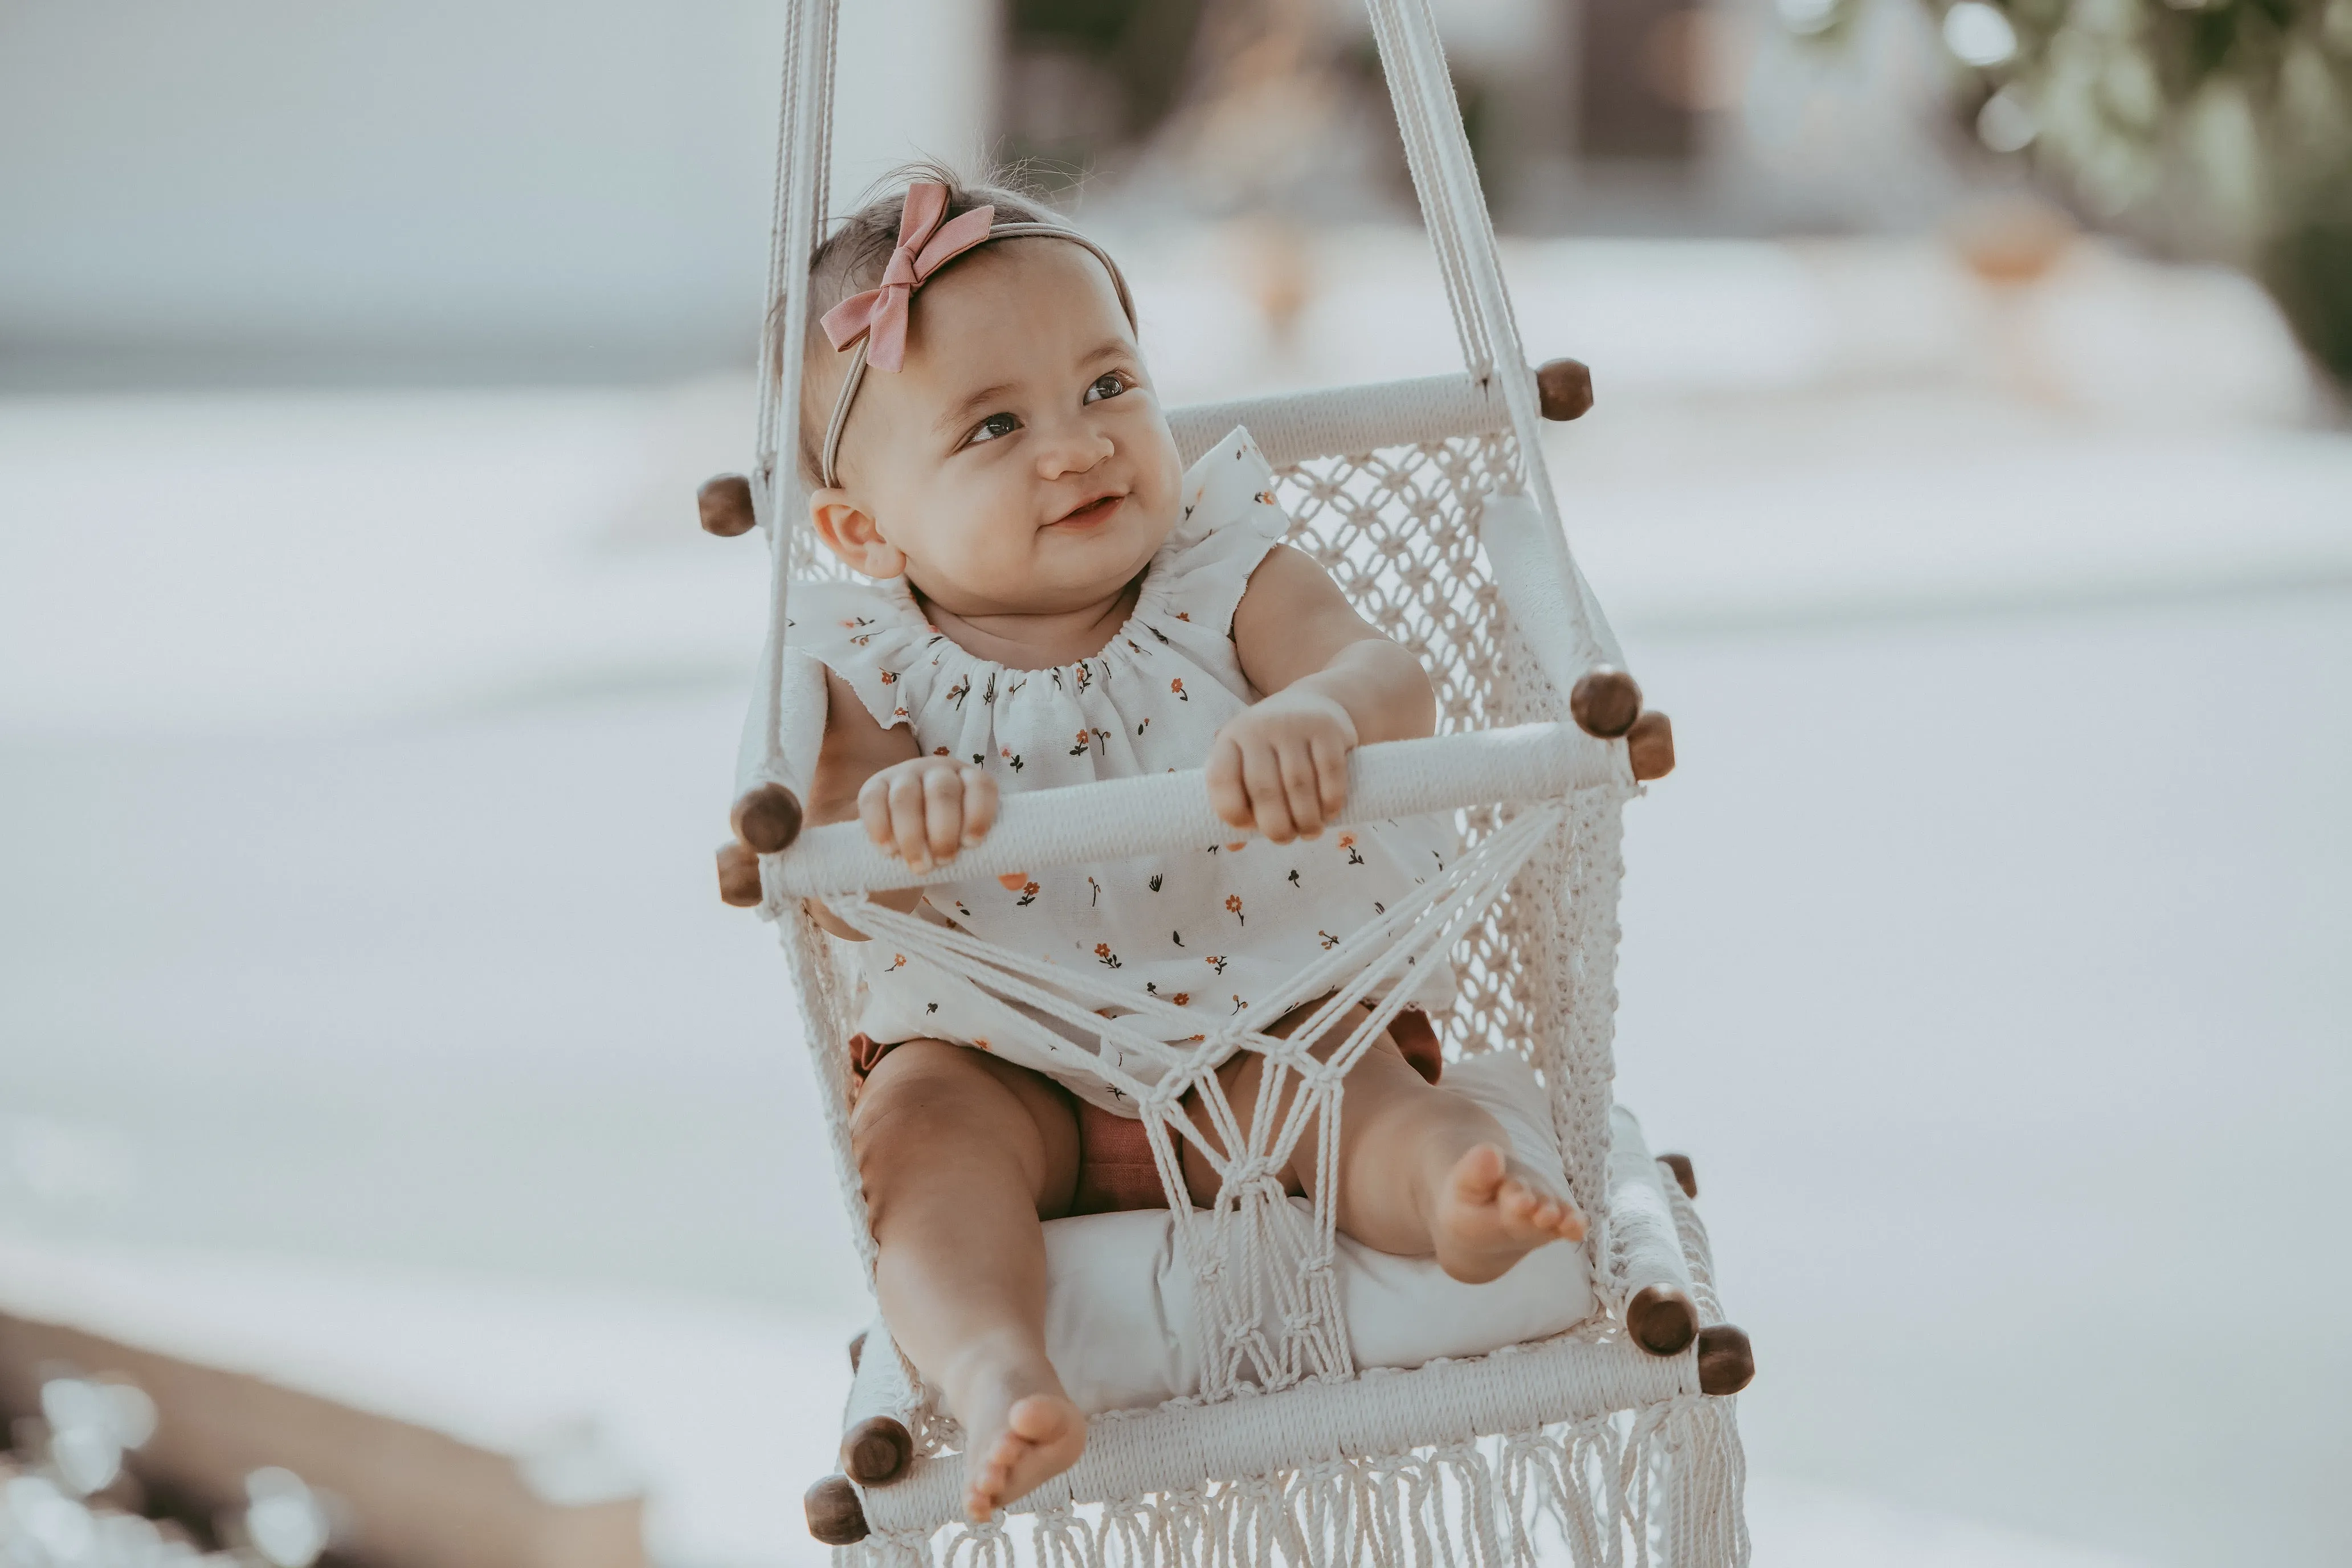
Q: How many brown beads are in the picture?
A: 12